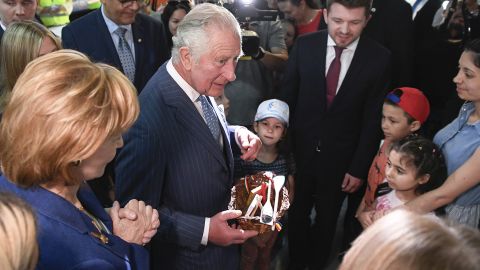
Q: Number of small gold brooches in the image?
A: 1